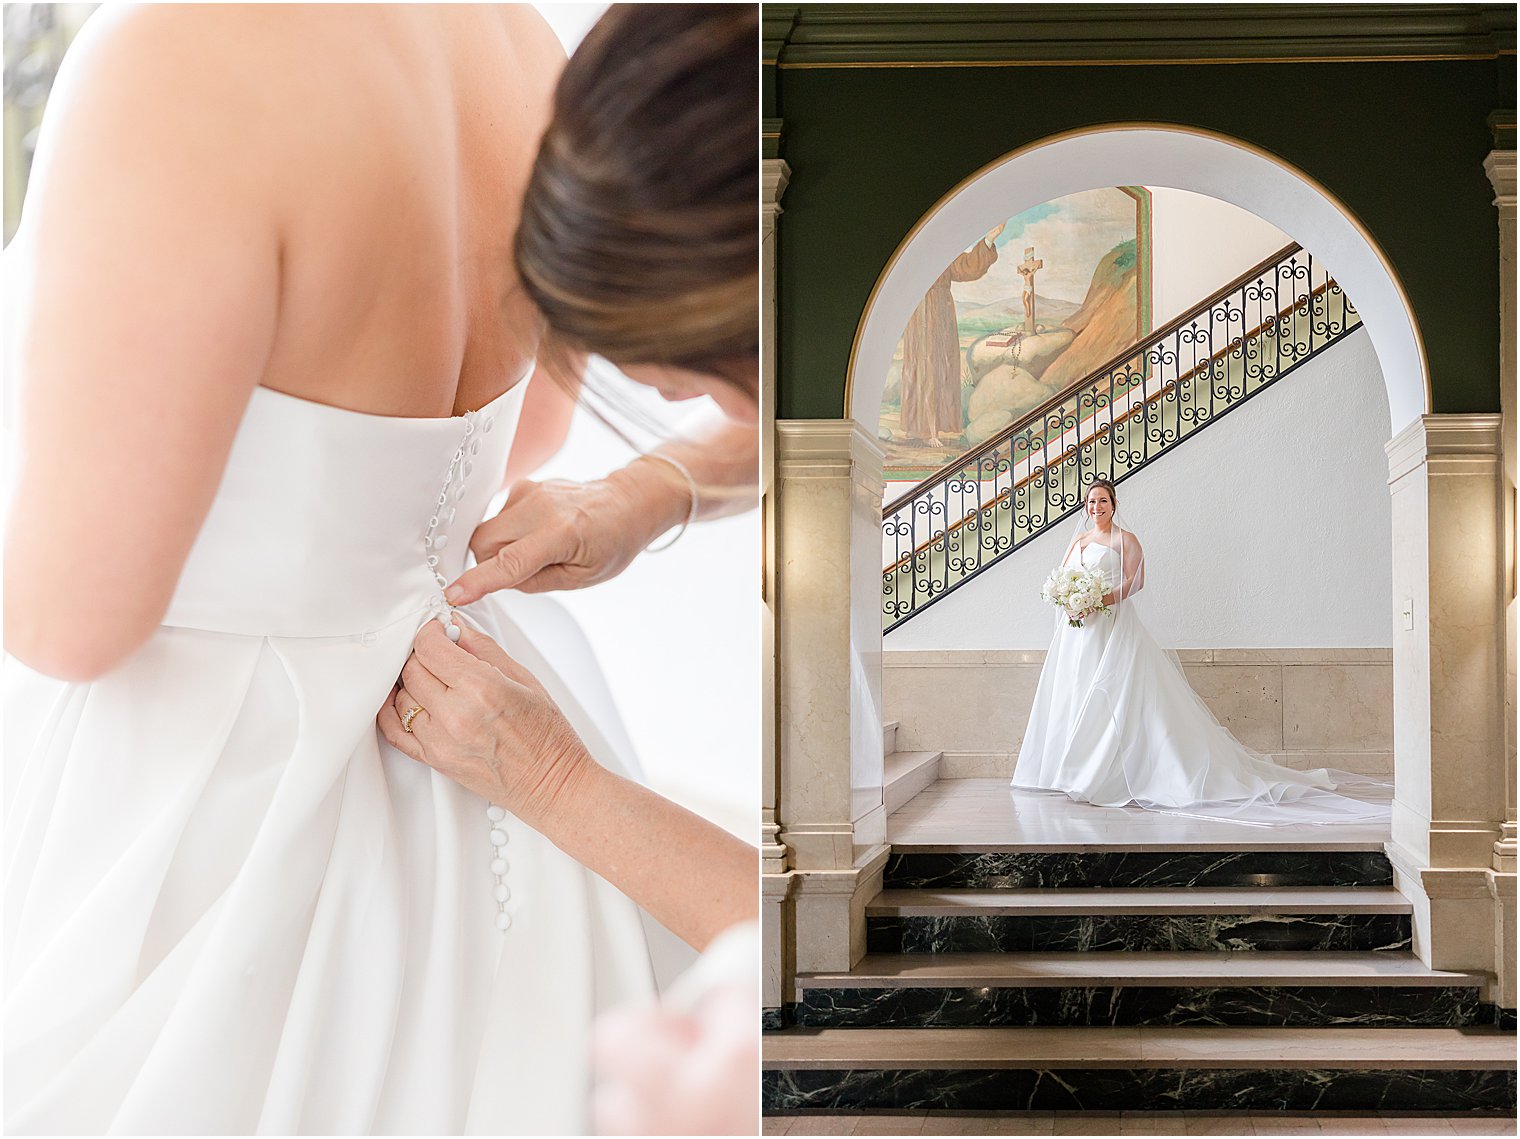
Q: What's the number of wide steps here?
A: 4